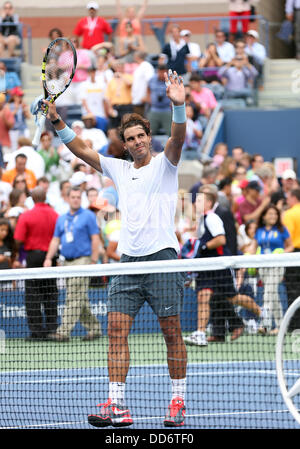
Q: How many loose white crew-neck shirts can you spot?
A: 1